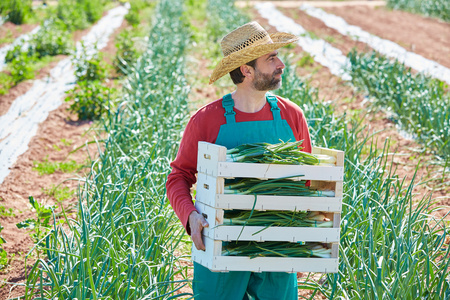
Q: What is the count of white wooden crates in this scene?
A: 4